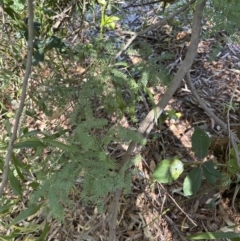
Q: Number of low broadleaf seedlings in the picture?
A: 1